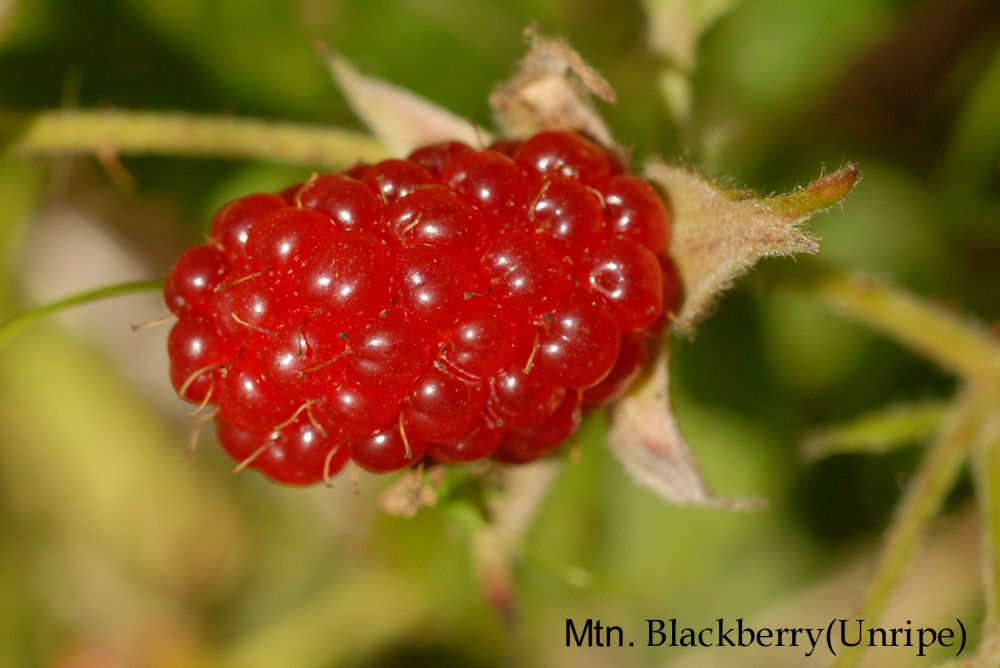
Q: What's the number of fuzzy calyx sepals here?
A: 5